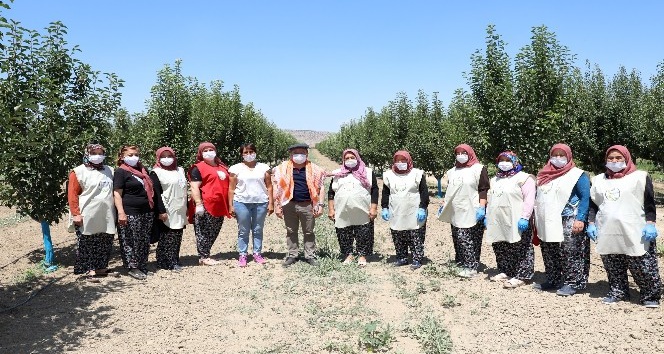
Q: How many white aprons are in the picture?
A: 8